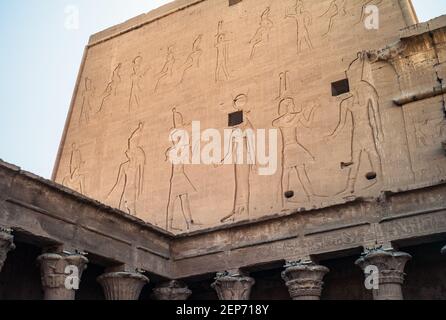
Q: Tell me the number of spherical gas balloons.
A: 0